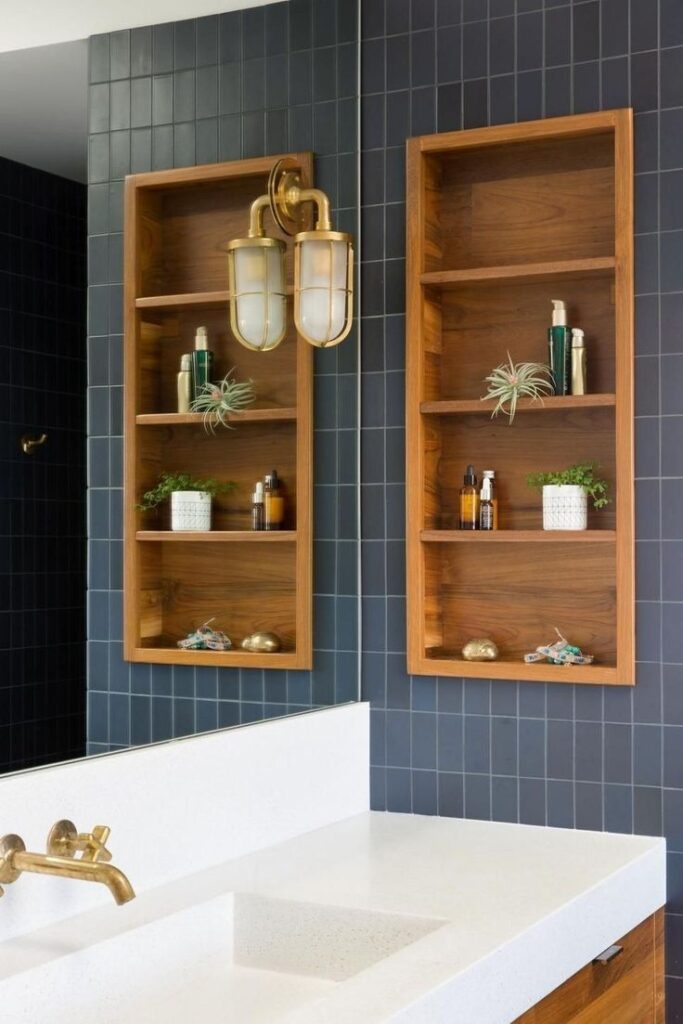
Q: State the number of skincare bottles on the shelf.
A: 5